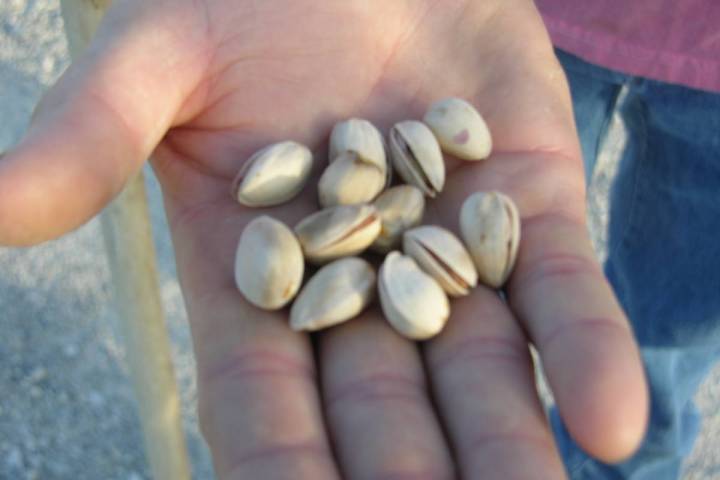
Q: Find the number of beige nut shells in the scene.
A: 12